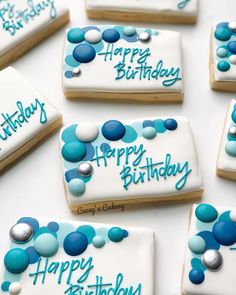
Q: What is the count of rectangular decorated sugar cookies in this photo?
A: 9